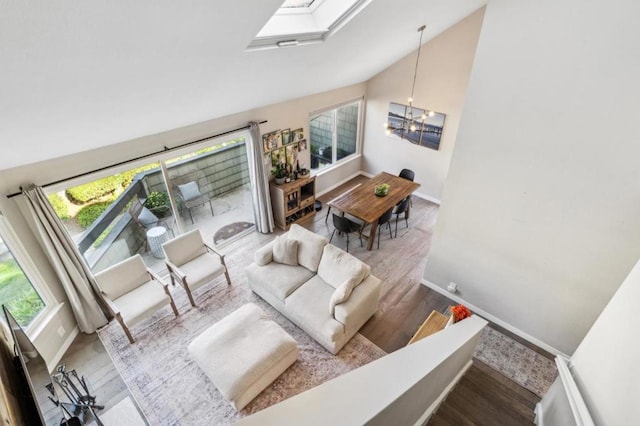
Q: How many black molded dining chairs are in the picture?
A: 4